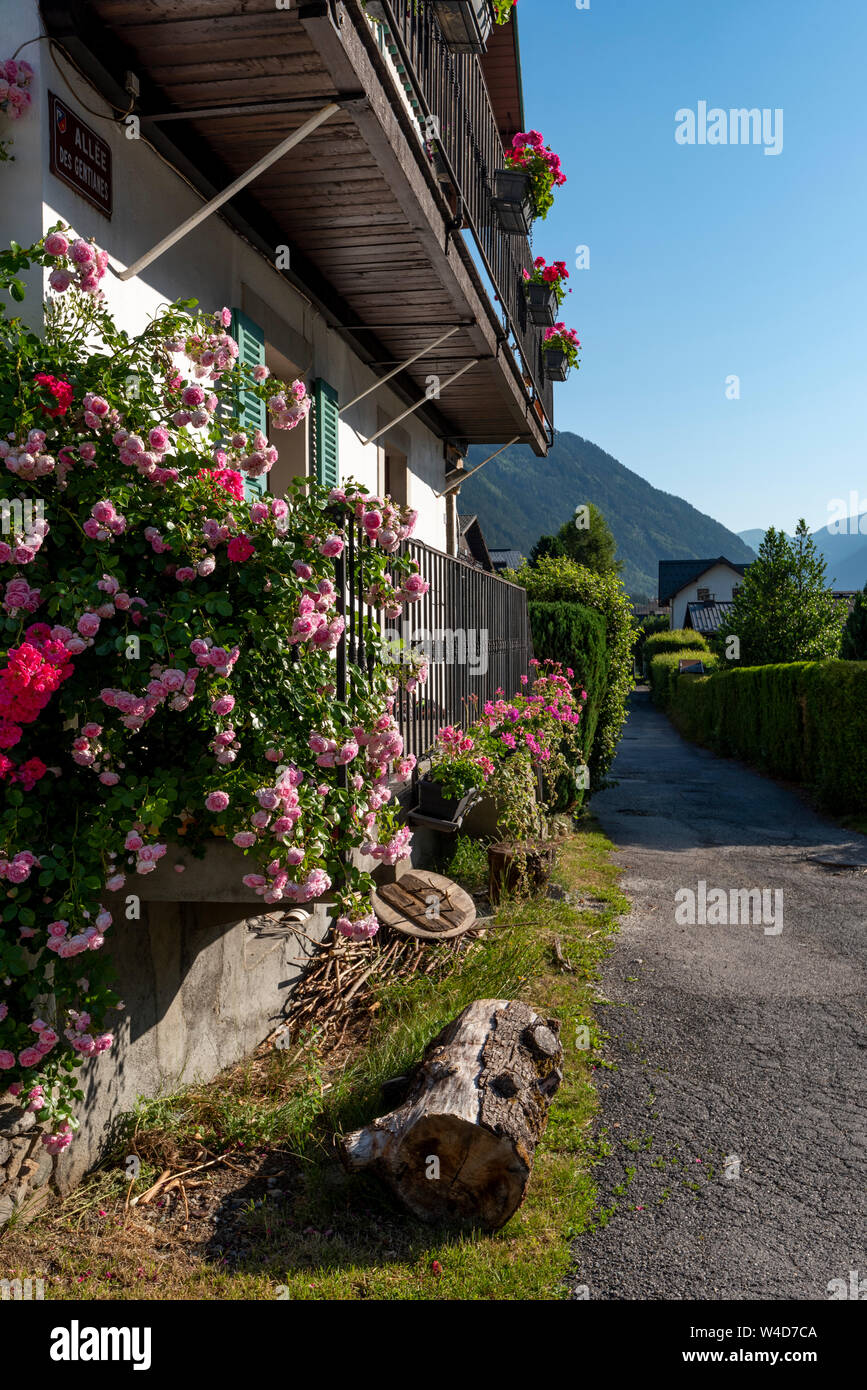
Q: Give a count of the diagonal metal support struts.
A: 4